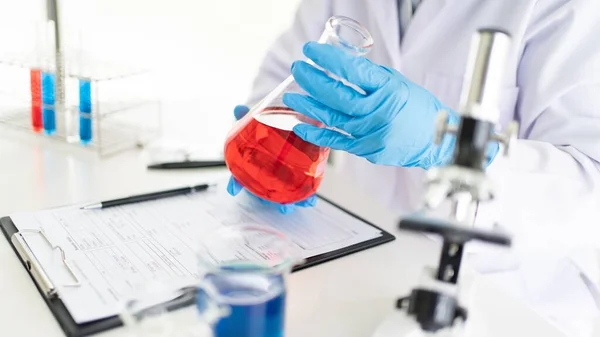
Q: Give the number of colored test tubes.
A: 3